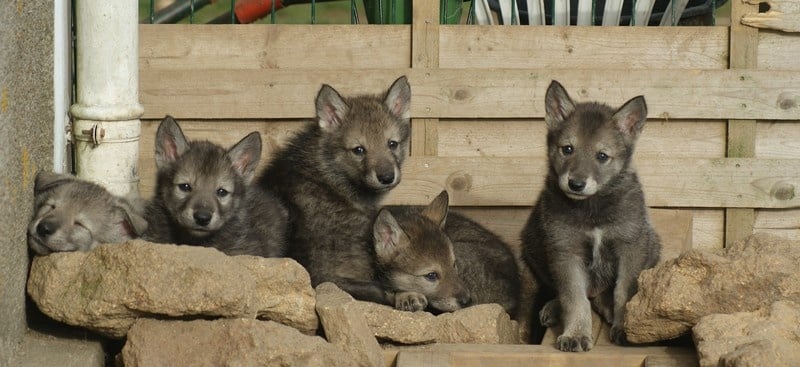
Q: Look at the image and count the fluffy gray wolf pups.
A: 5